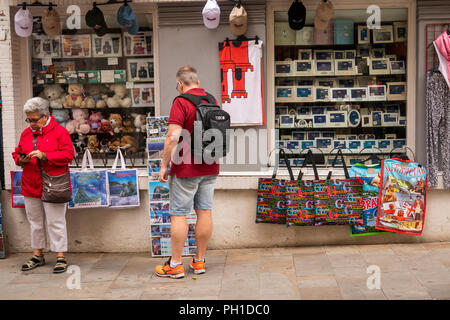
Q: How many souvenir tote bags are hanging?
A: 8